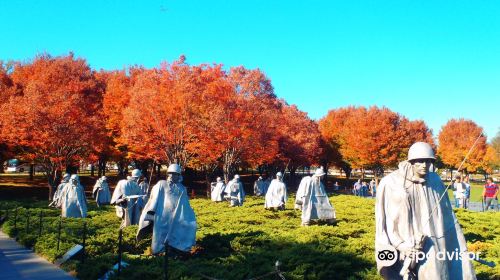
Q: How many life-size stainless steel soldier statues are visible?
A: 12